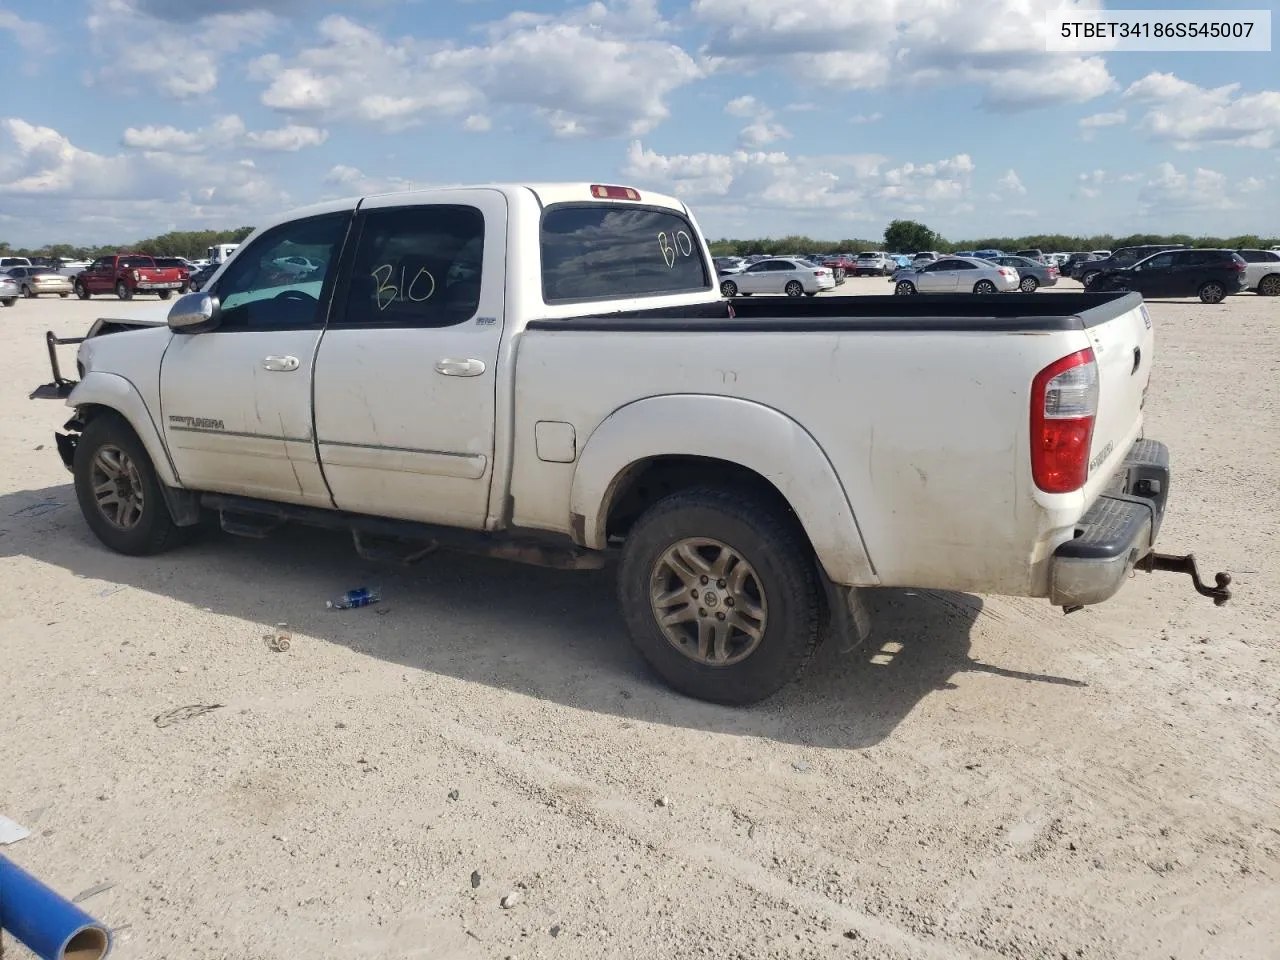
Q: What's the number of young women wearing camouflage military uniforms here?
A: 0